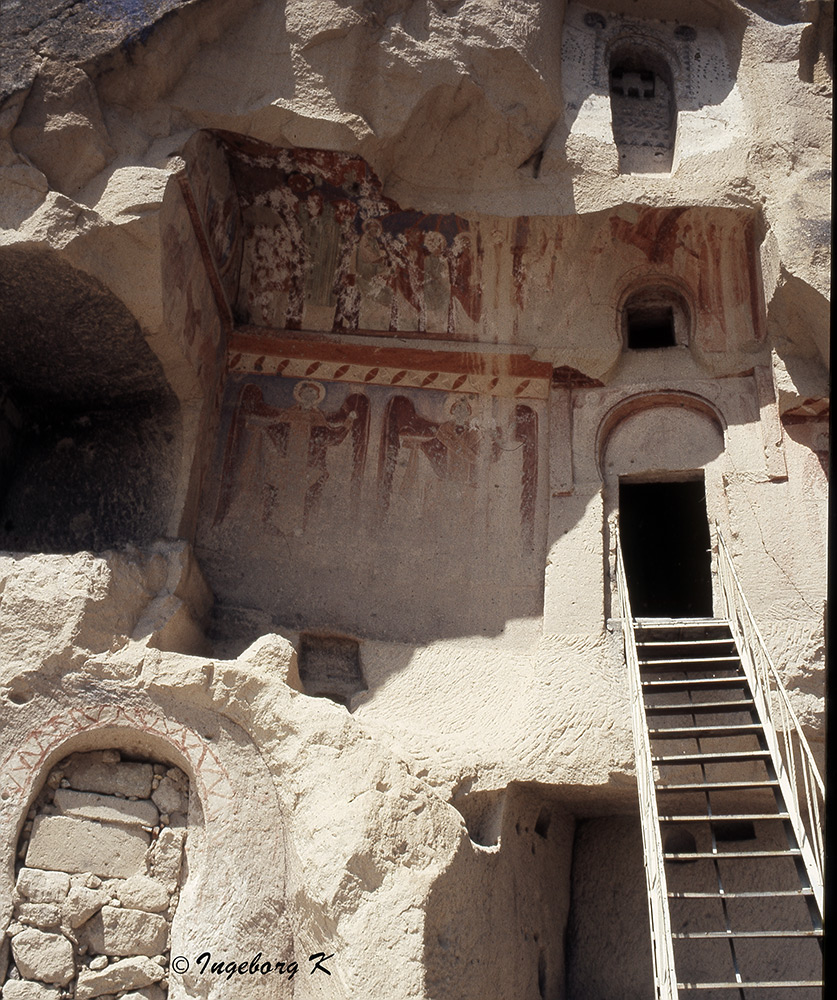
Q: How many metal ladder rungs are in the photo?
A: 13